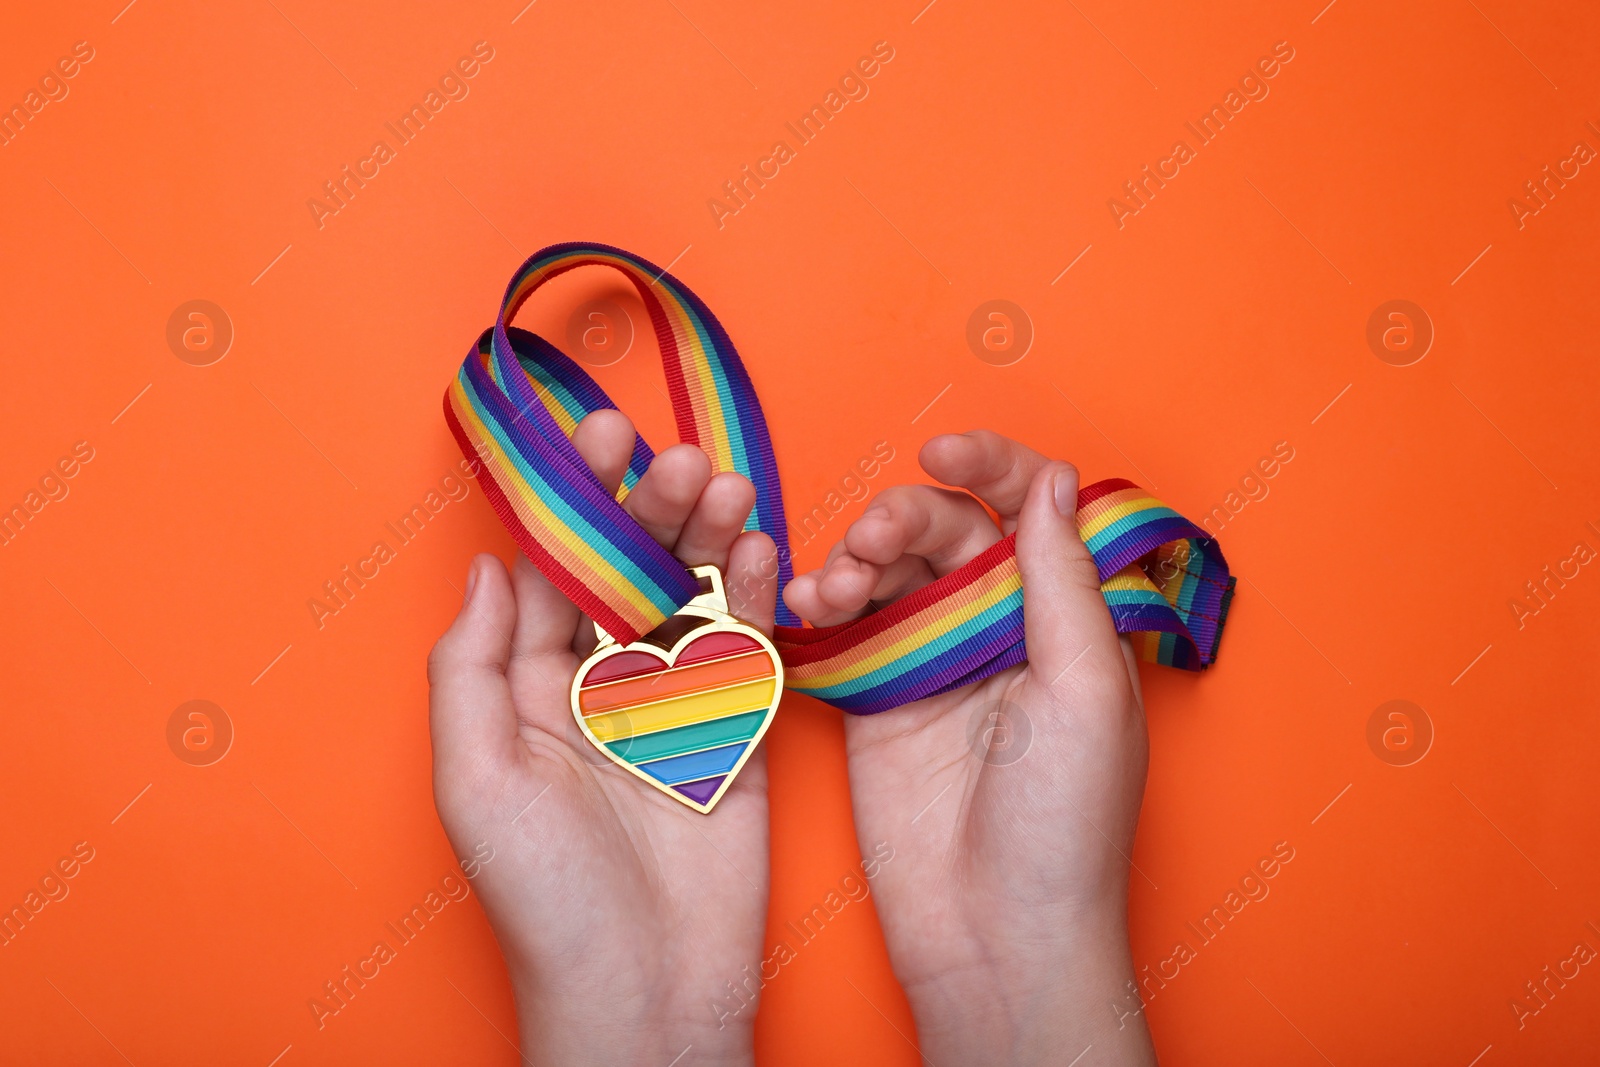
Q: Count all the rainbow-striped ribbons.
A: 1